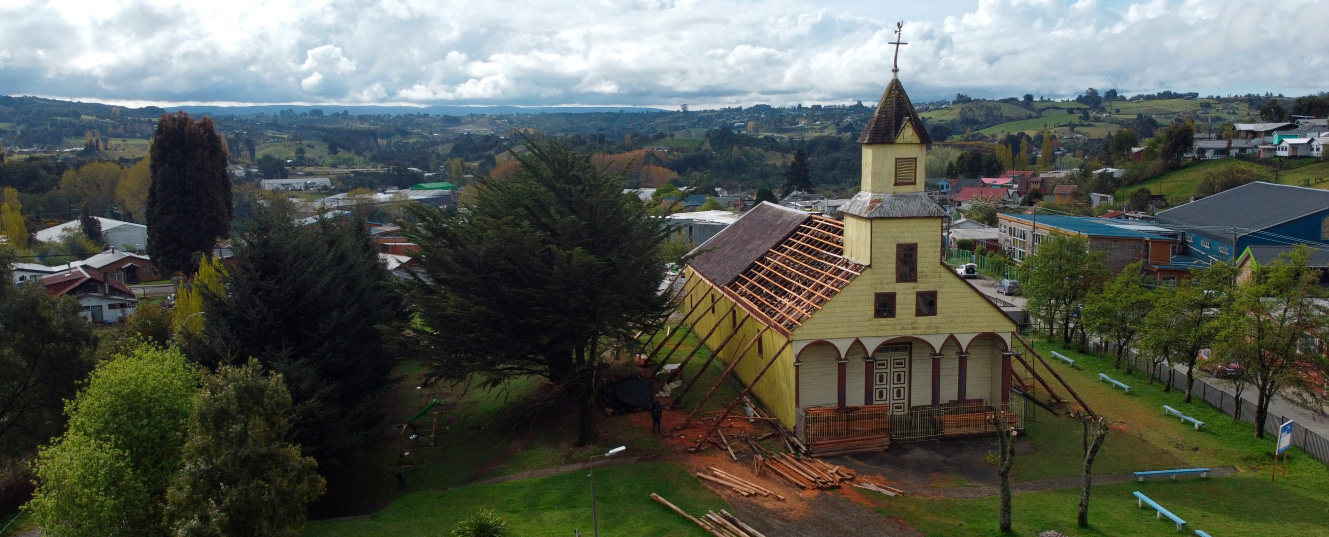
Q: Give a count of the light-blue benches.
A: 6